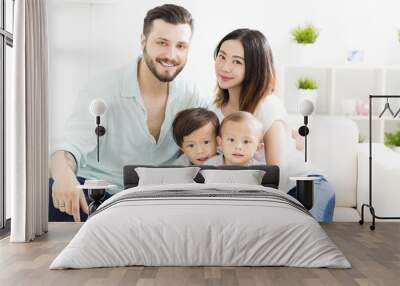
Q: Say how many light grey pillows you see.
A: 2